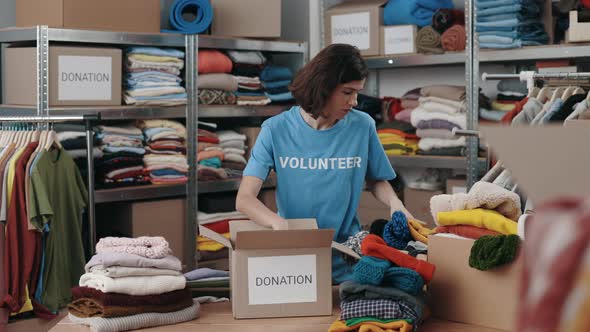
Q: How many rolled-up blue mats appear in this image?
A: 1